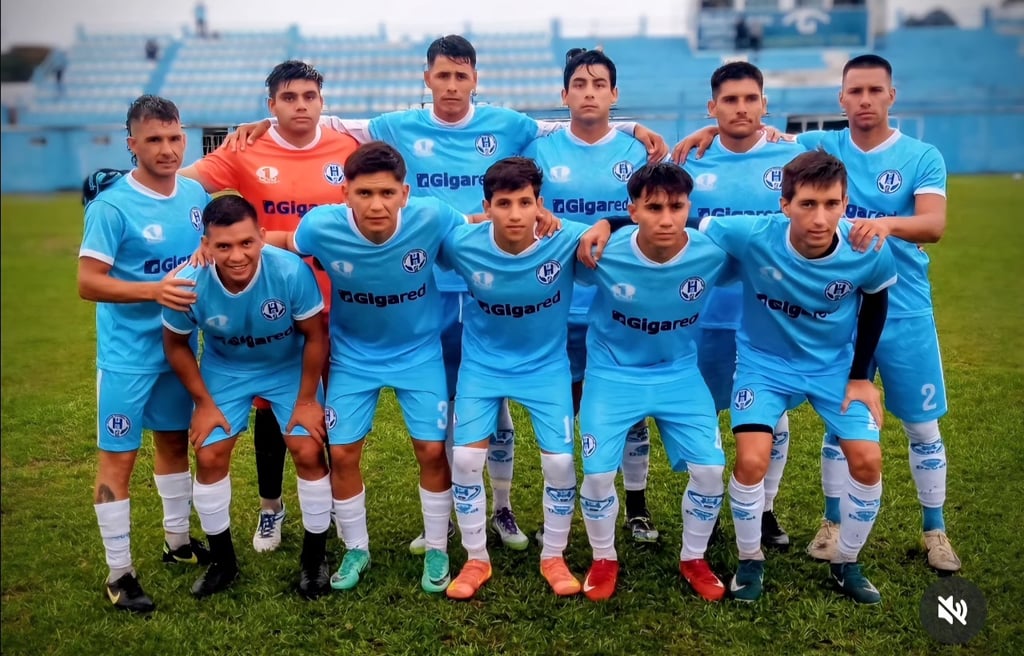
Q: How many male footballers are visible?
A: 11